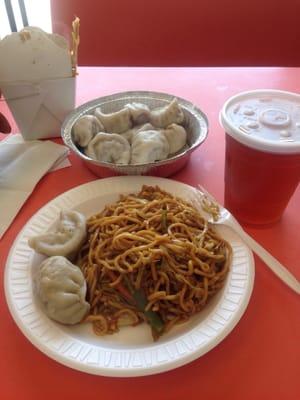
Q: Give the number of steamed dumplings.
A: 10